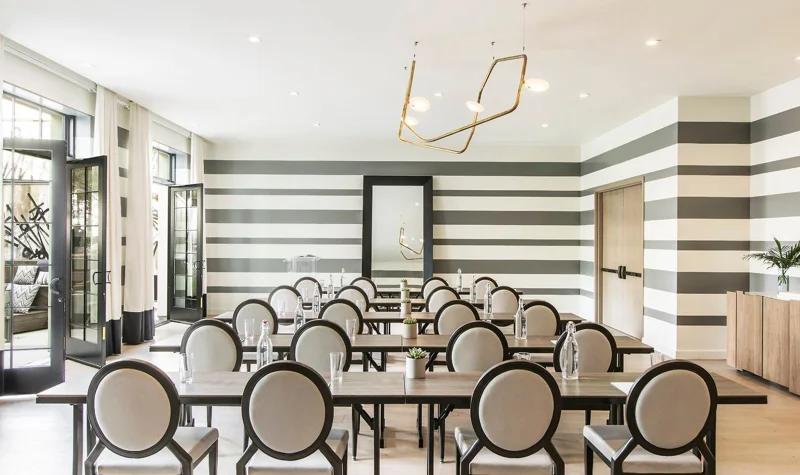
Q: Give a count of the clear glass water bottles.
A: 10